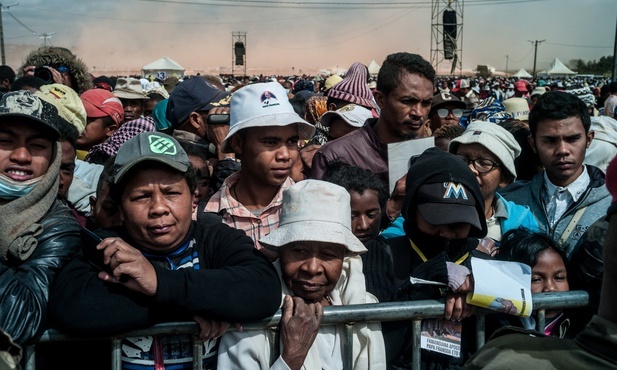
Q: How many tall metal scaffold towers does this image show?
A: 2